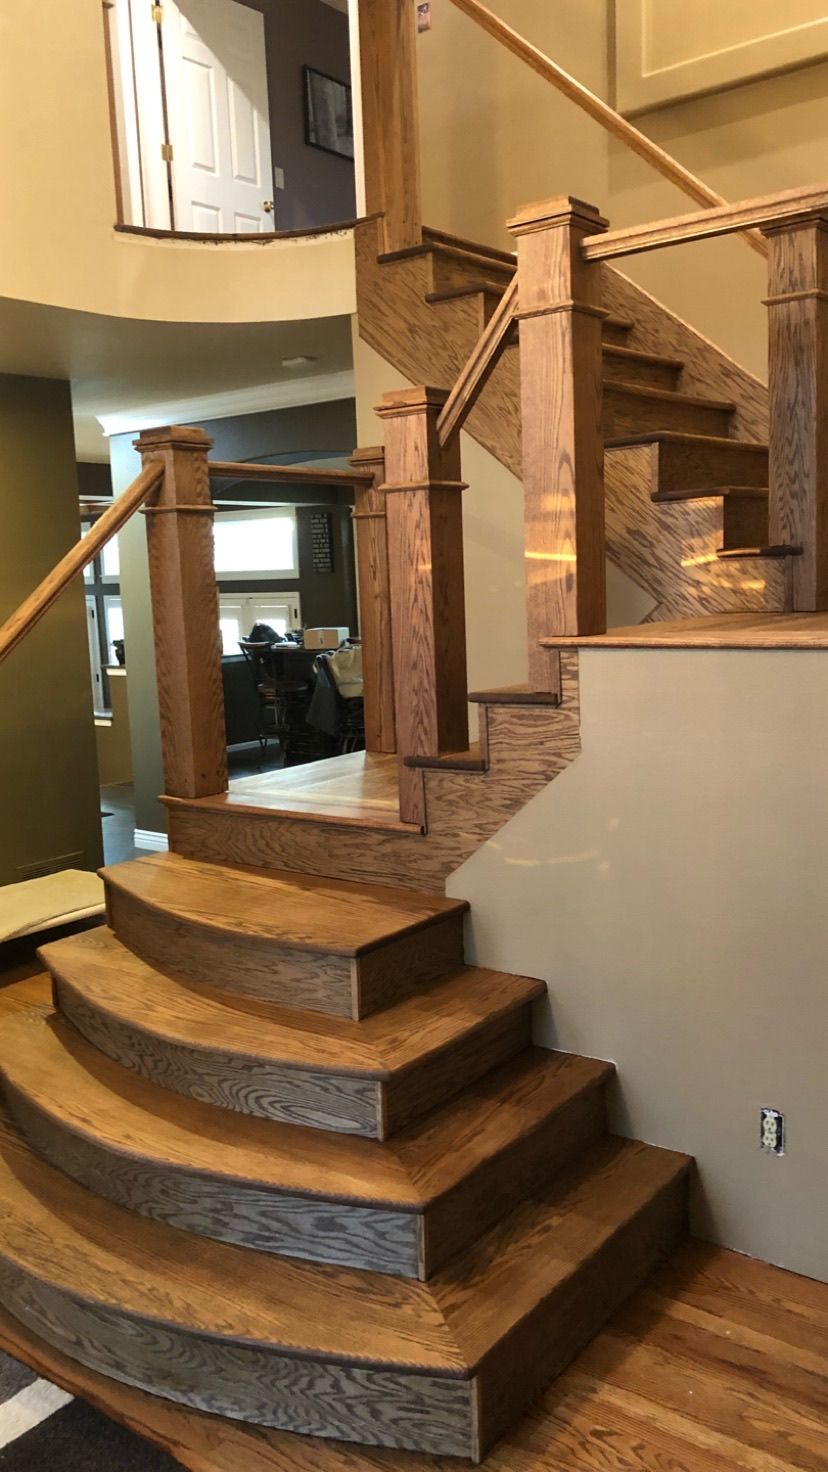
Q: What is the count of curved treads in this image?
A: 4